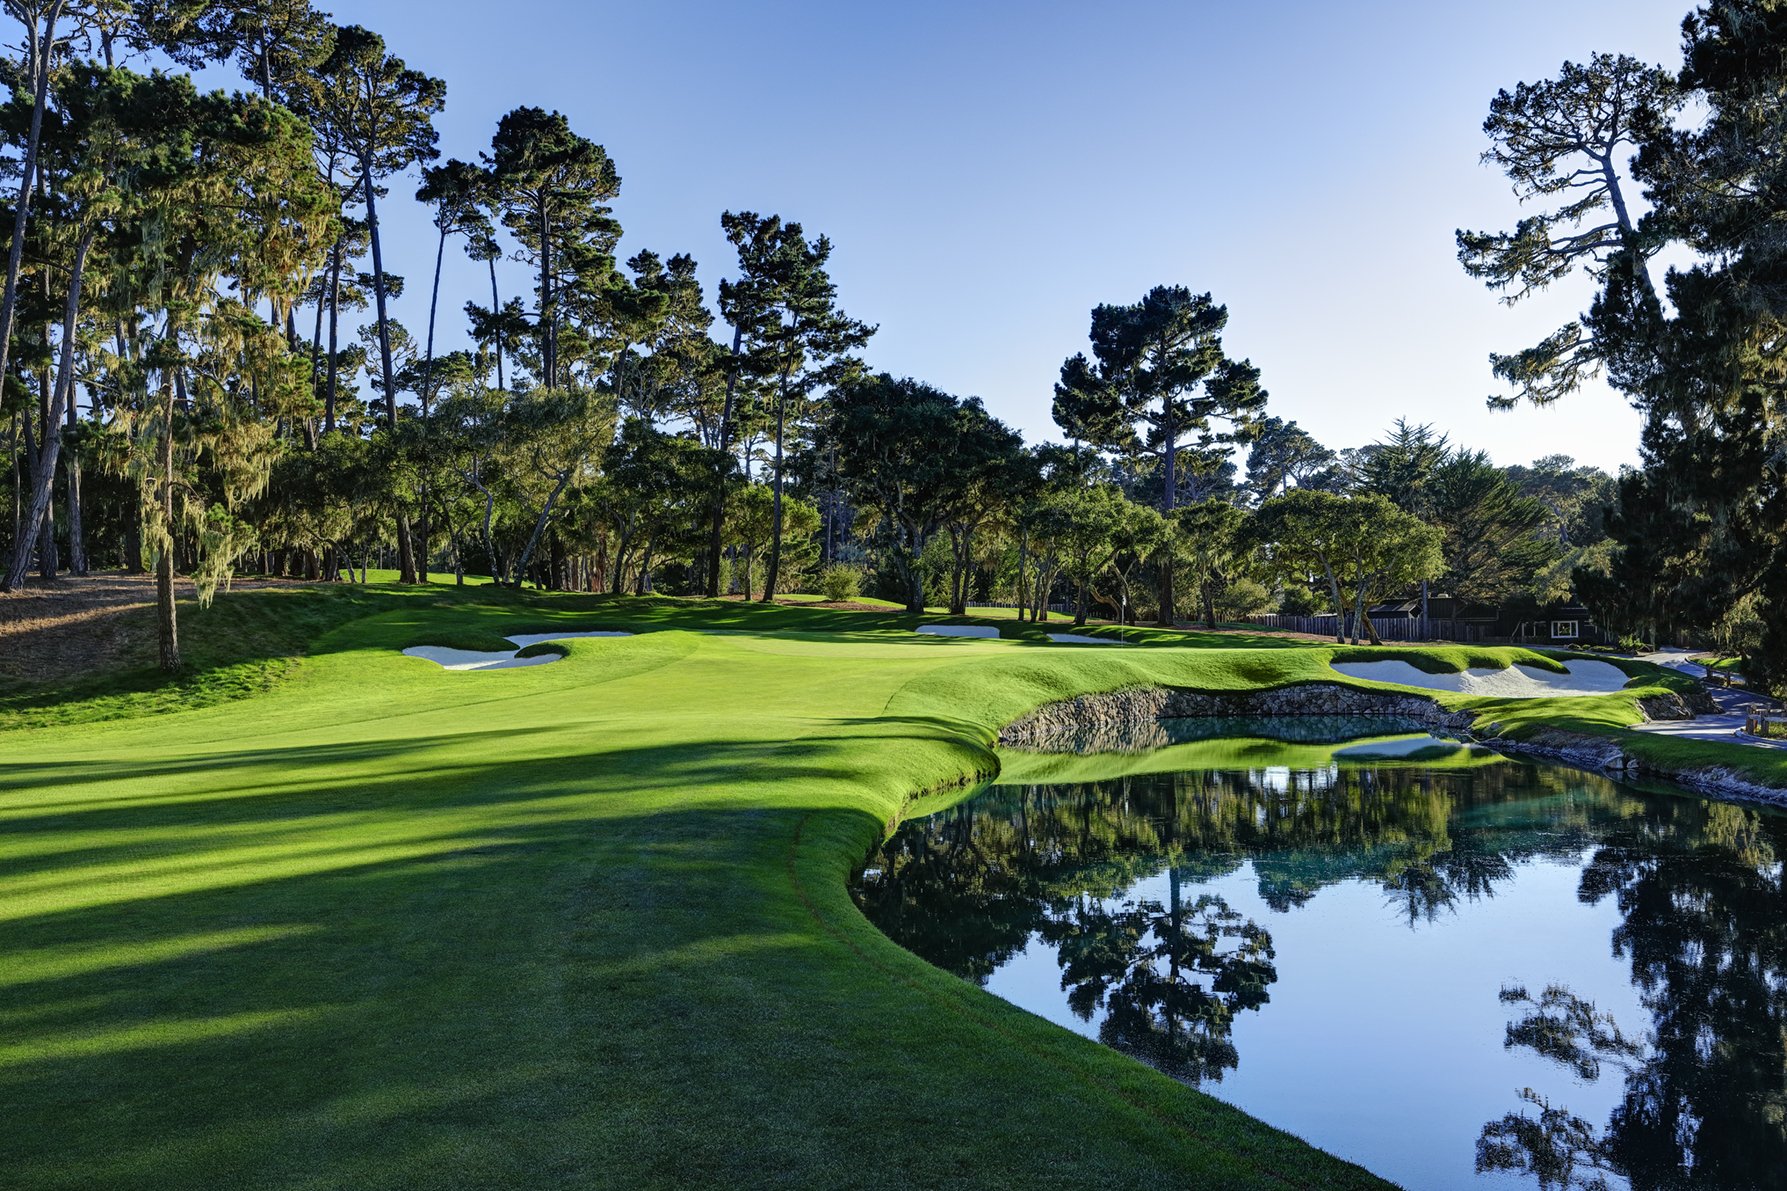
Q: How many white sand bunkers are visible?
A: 4